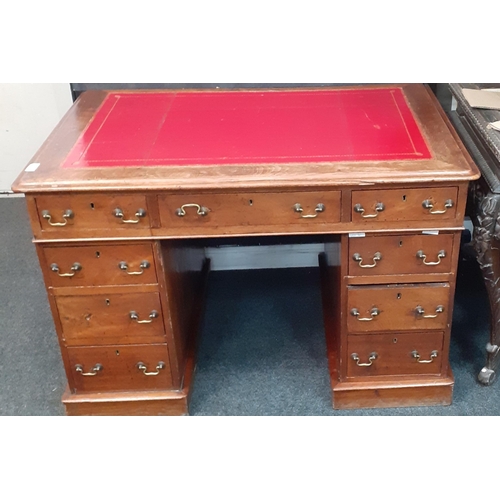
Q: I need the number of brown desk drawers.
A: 9